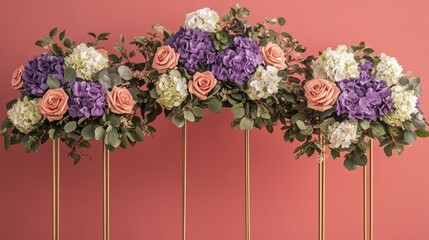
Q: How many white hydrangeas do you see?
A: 9